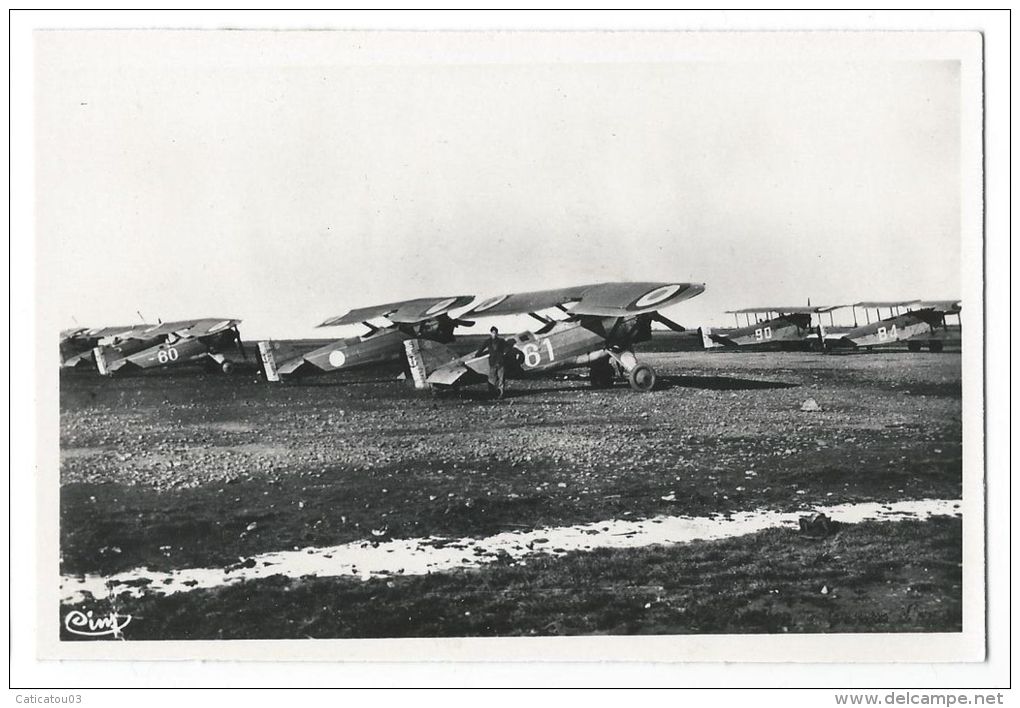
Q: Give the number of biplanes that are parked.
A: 2